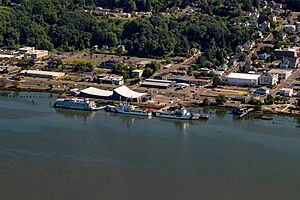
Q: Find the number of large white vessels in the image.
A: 3